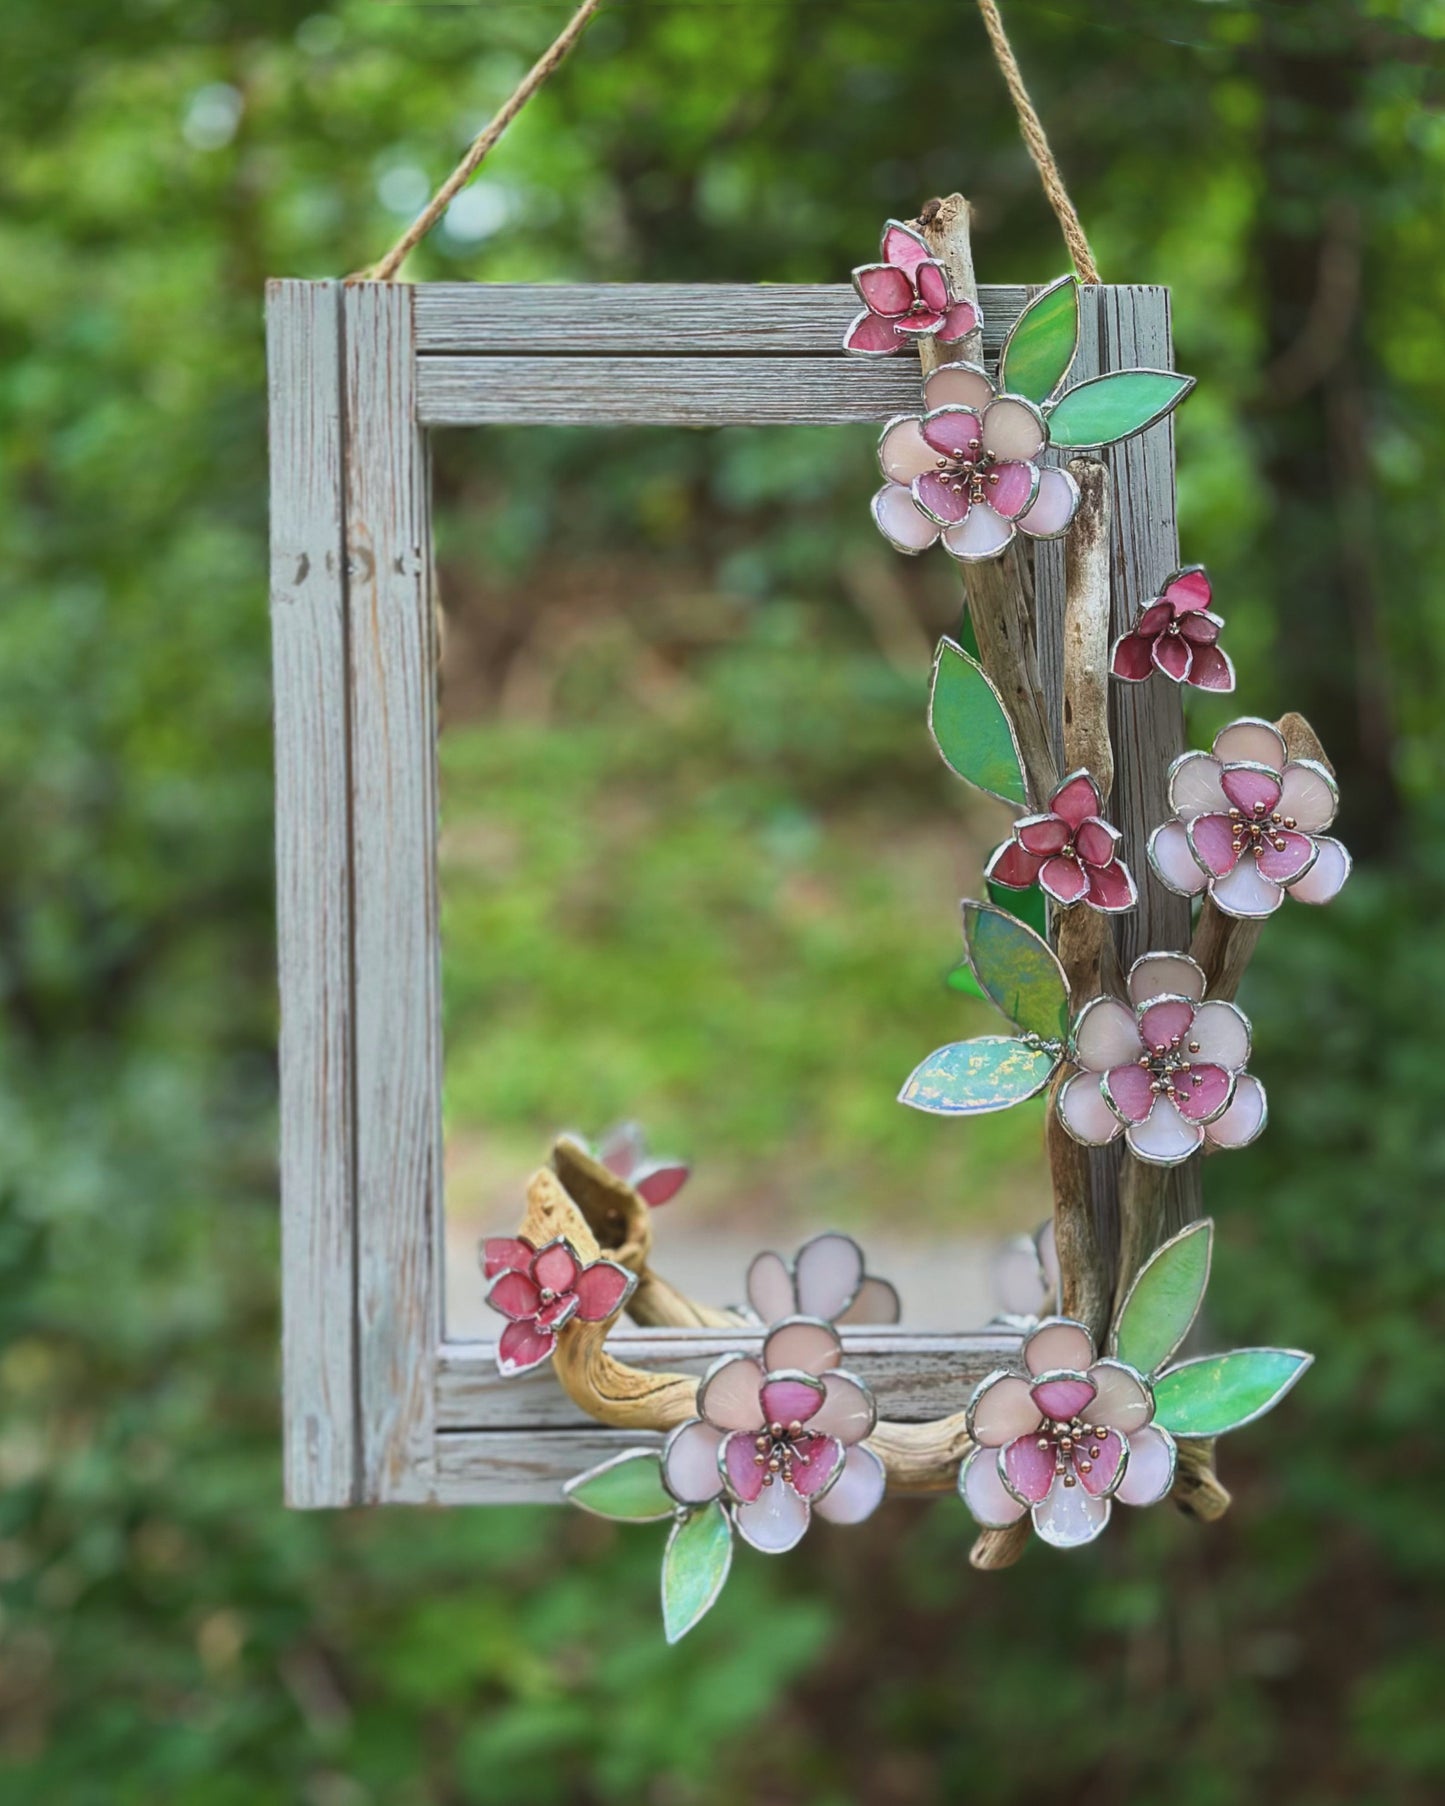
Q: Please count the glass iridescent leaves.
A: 9